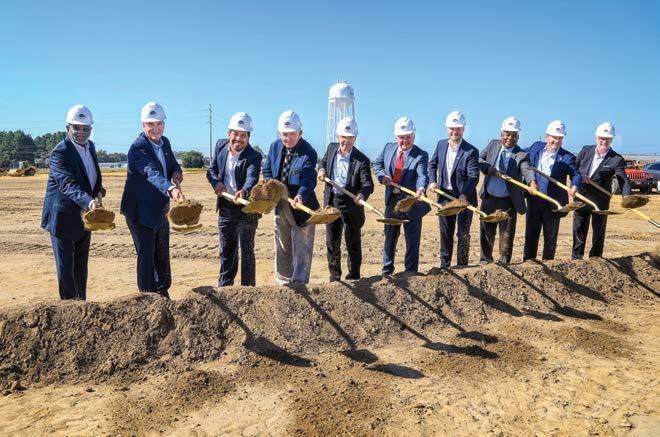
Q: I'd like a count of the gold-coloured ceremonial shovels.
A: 10